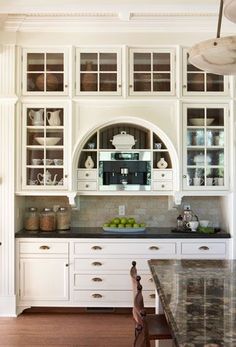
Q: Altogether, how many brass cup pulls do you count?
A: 9